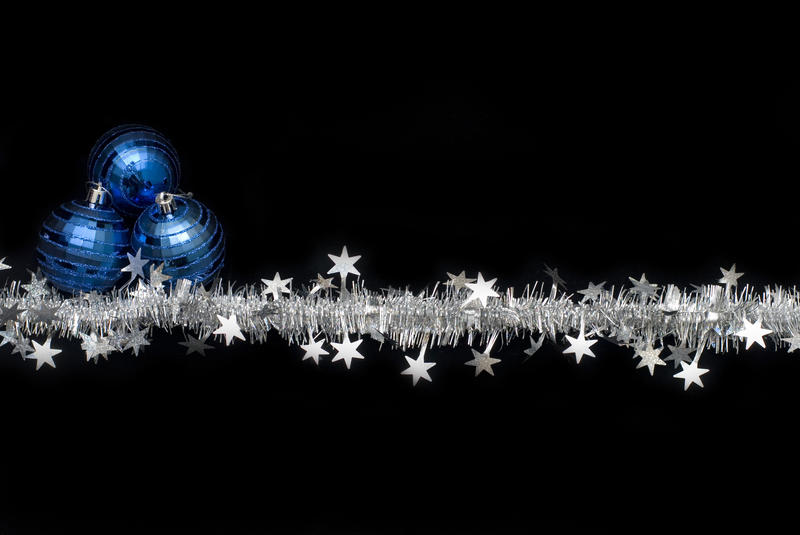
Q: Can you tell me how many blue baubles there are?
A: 3